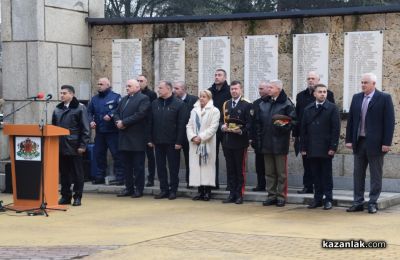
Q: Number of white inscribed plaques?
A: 6